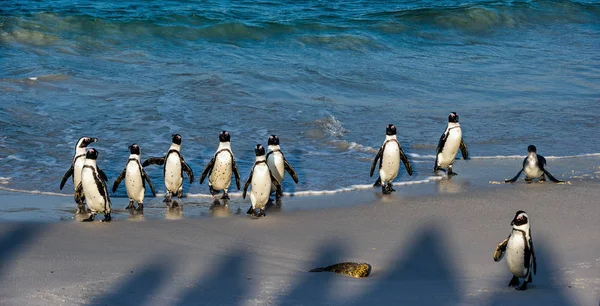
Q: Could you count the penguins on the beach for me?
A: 11